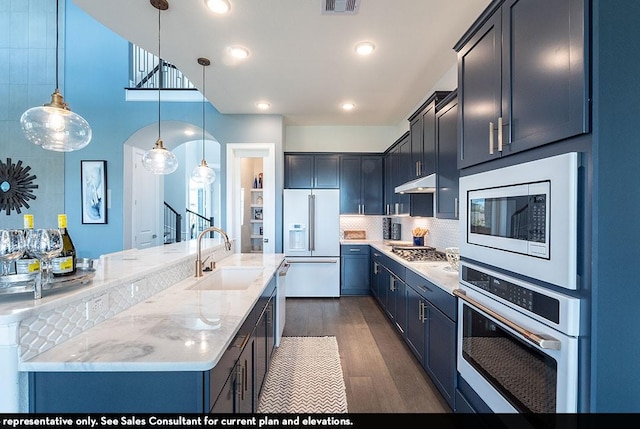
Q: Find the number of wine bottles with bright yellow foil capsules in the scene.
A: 2